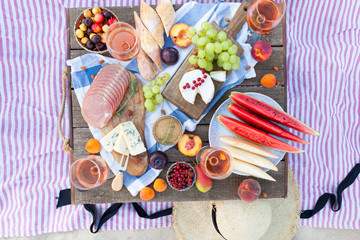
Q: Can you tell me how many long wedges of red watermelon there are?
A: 3